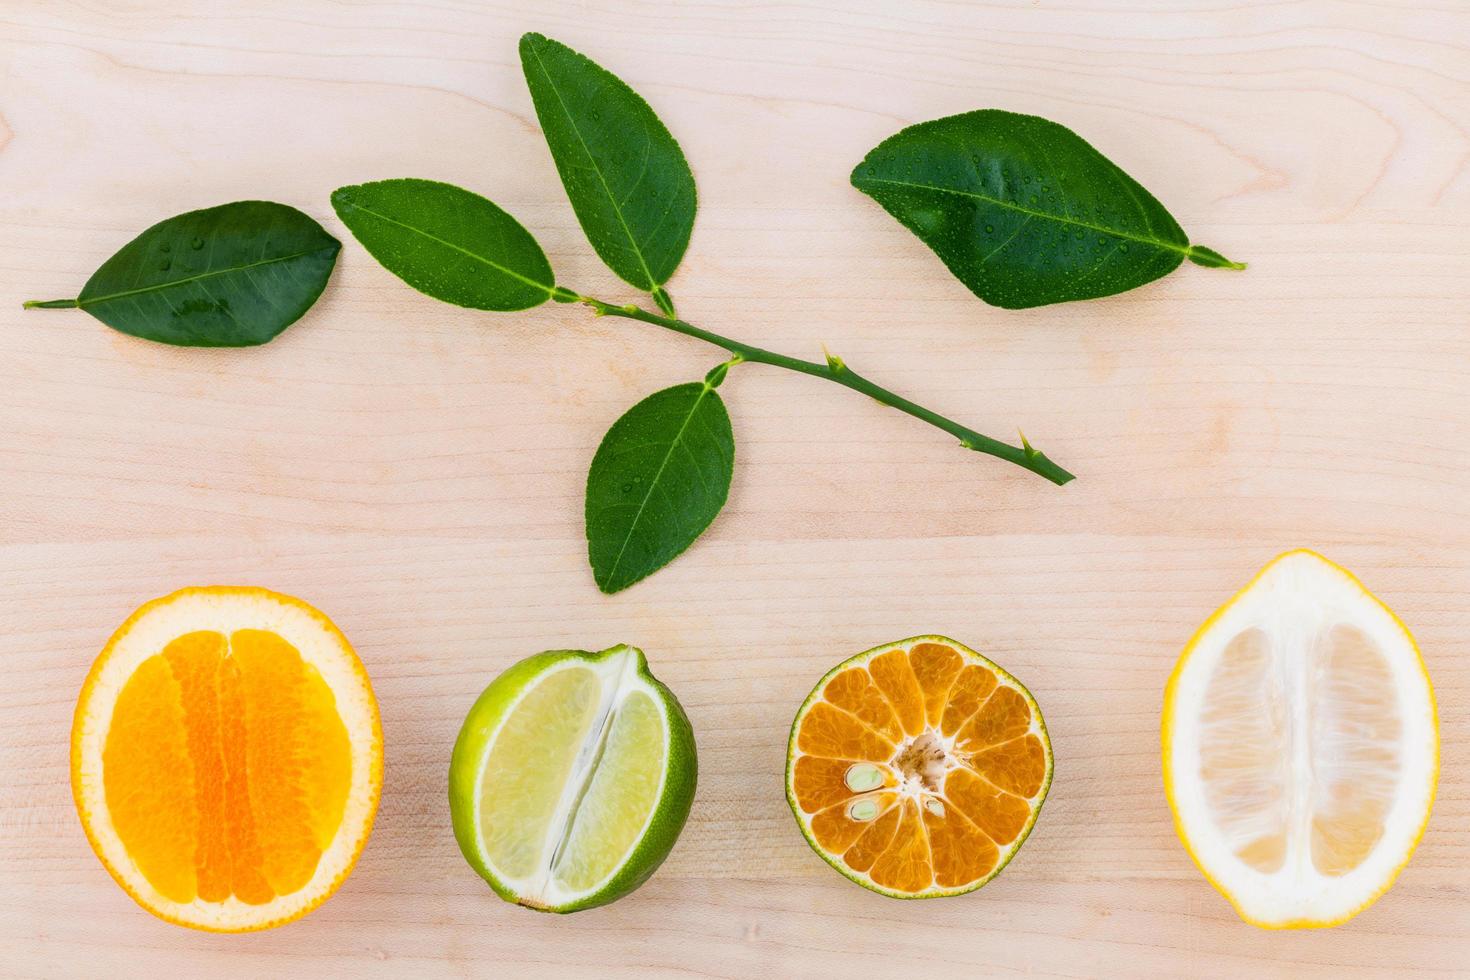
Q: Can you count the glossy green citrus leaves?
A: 5